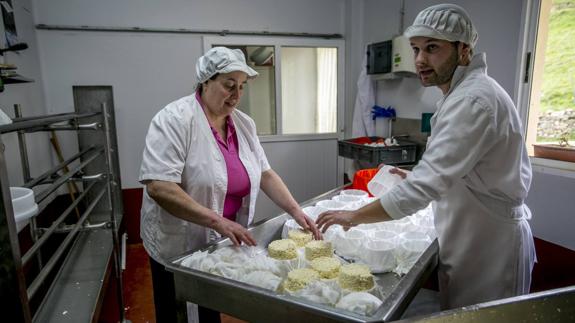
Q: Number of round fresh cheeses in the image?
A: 6